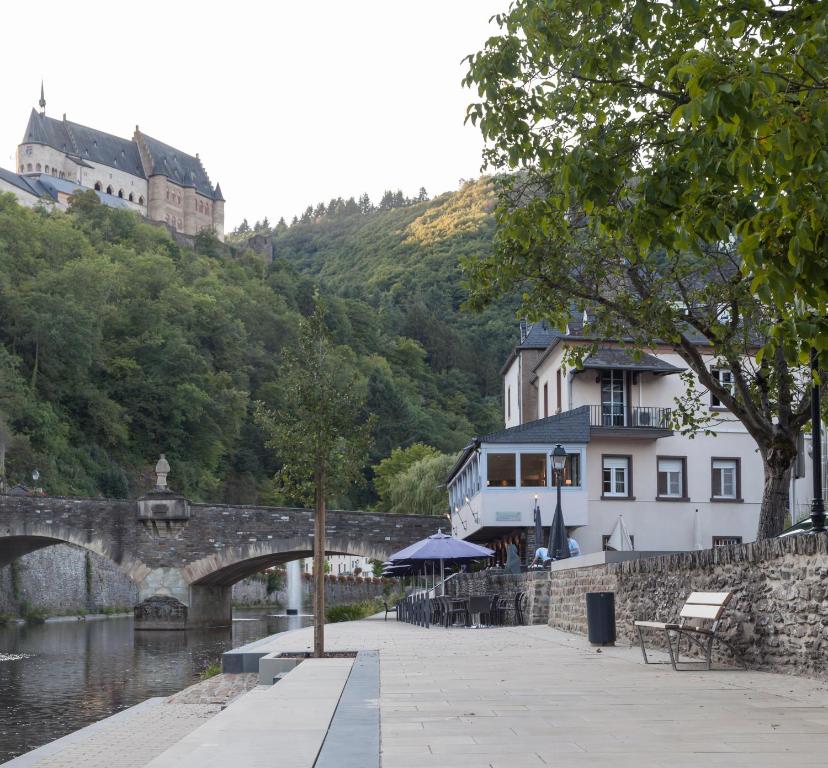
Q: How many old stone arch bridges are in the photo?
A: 1